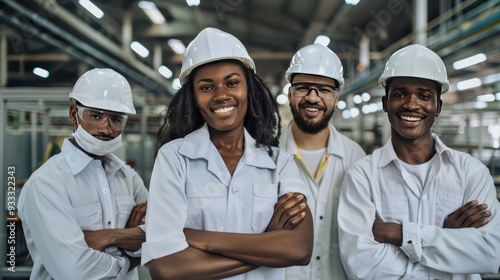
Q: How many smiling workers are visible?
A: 3